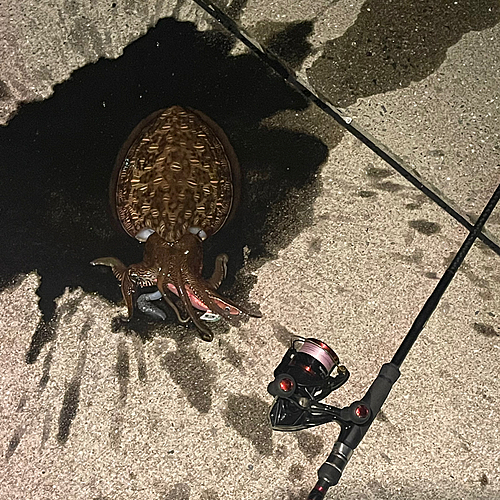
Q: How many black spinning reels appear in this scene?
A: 1